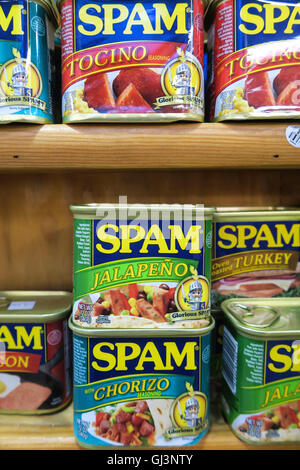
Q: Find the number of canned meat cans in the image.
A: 8